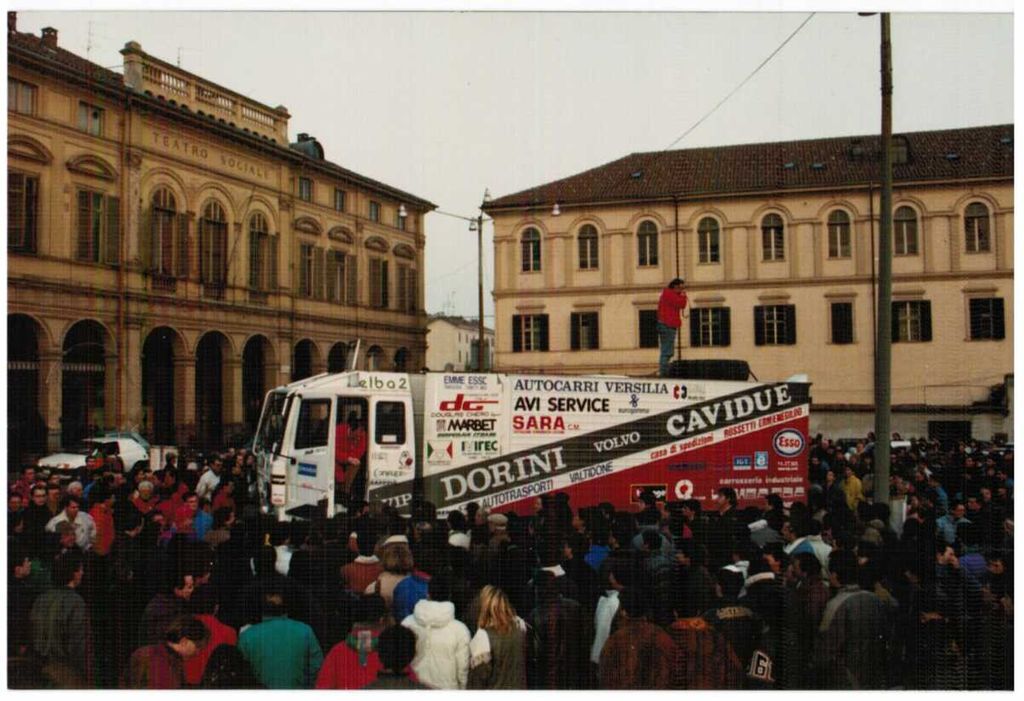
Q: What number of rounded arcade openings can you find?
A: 9